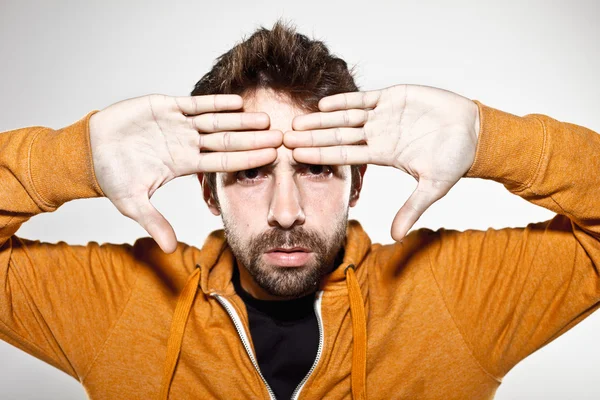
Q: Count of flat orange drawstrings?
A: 2